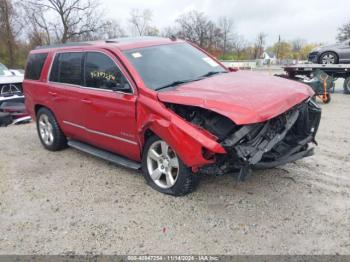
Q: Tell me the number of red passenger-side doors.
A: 2